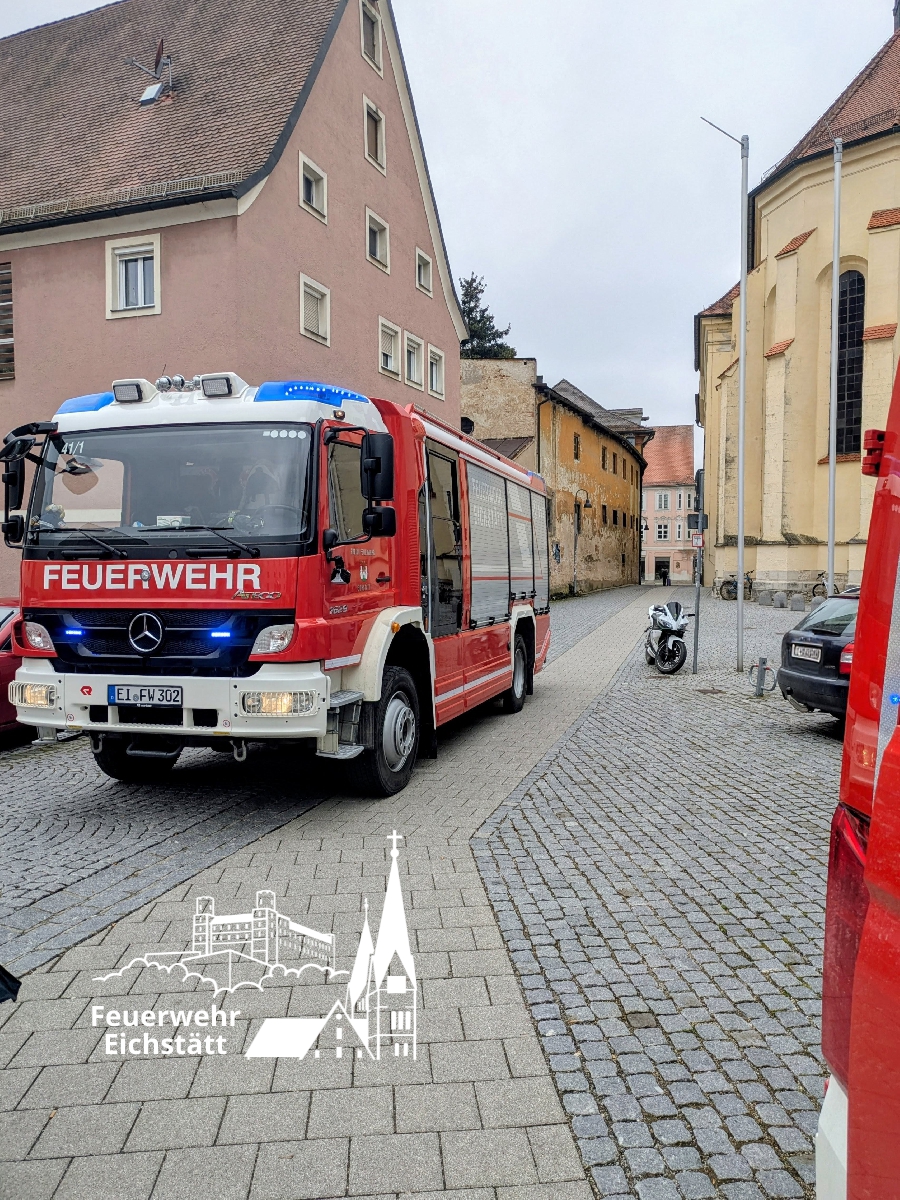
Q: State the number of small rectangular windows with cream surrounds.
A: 10